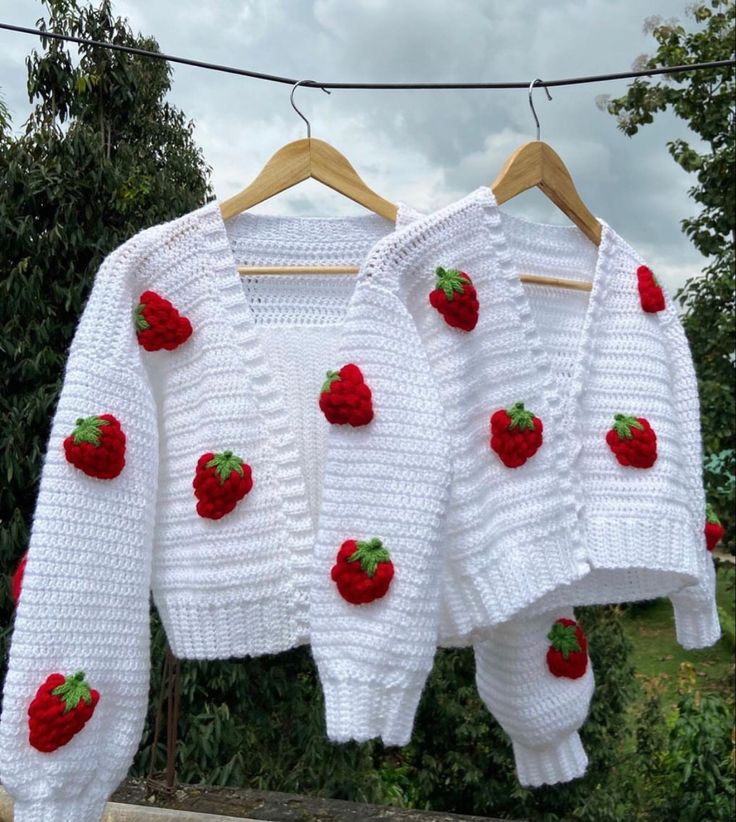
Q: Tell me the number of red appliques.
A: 13